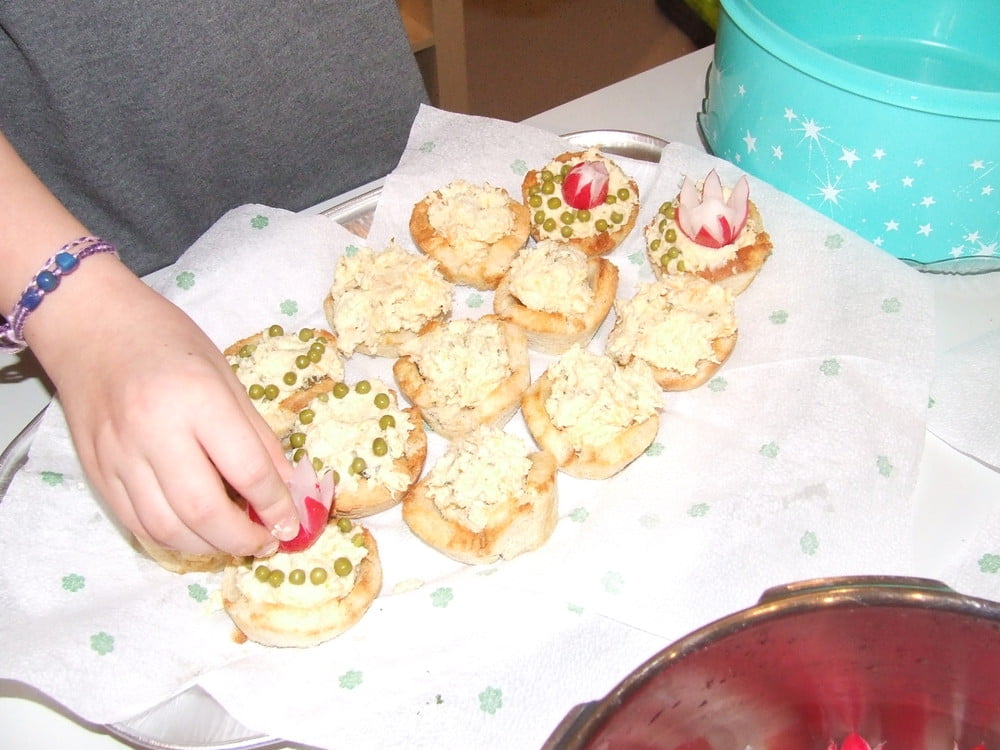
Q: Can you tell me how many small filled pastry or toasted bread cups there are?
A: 13